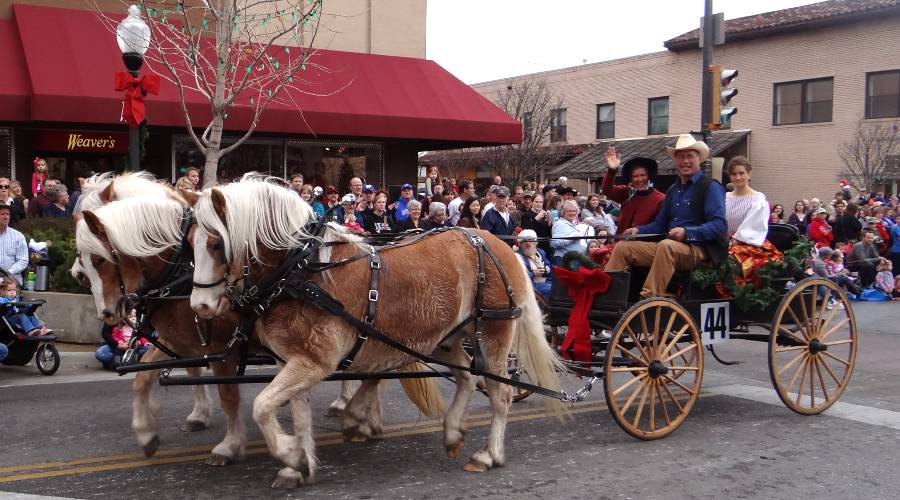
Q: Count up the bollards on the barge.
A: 0